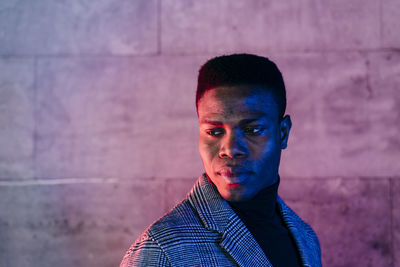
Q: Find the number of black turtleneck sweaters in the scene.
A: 1